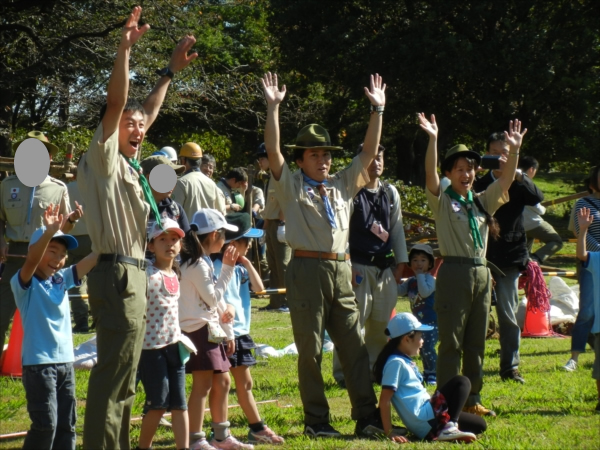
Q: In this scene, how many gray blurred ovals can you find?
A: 2